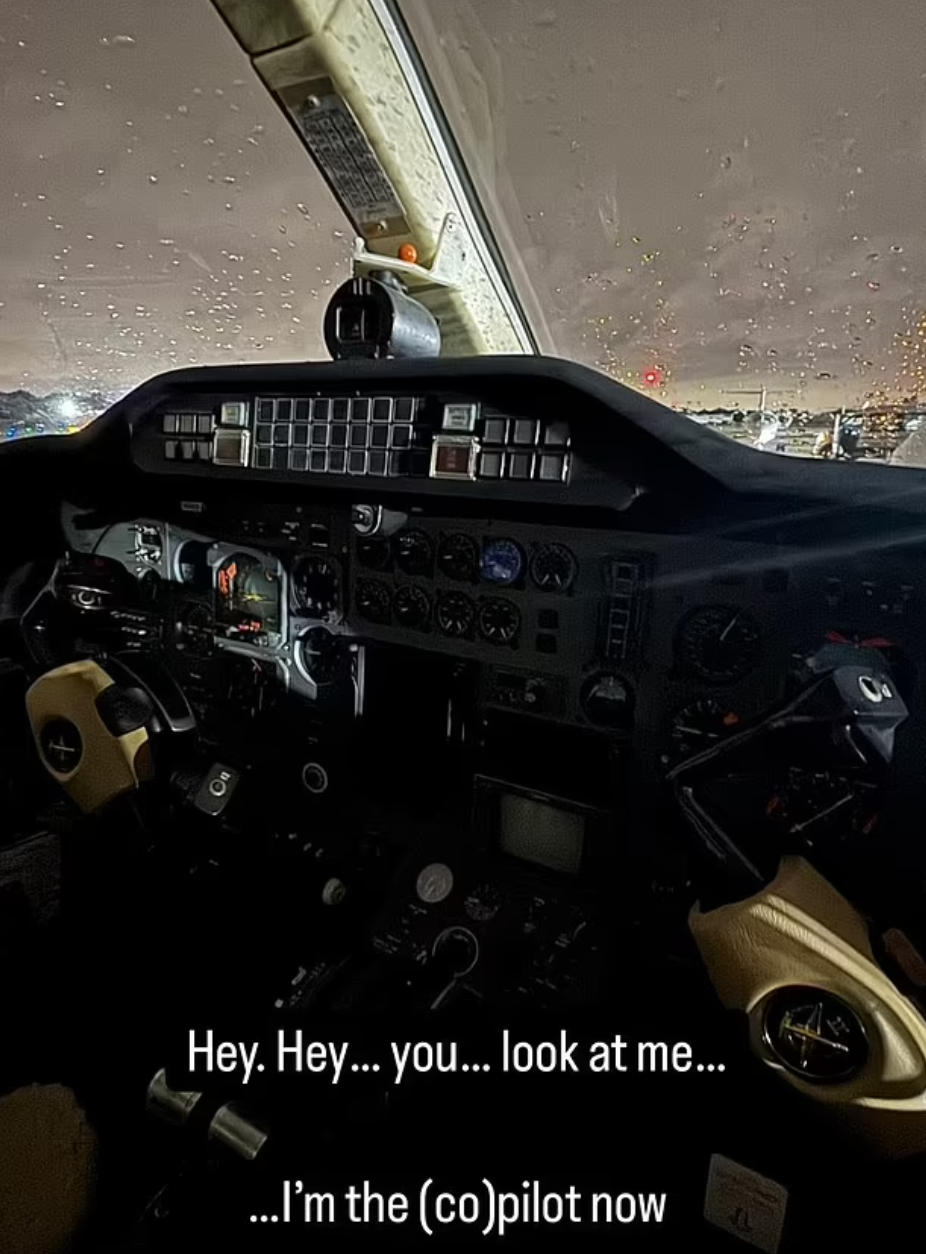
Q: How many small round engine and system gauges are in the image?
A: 9